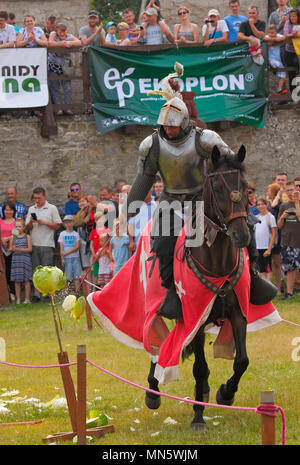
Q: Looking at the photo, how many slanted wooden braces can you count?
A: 1